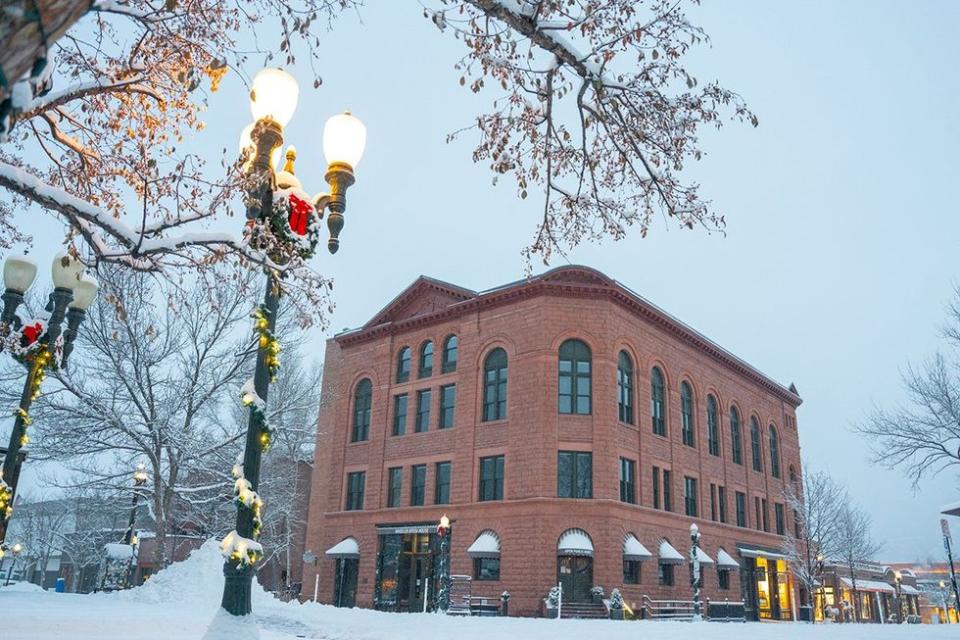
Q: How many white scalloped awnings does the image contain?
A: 7